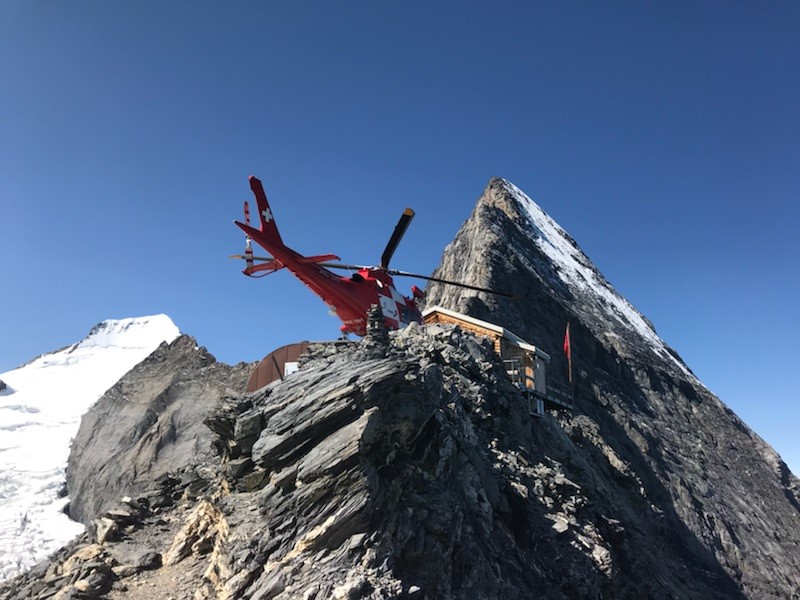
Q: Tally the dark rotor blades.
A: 3